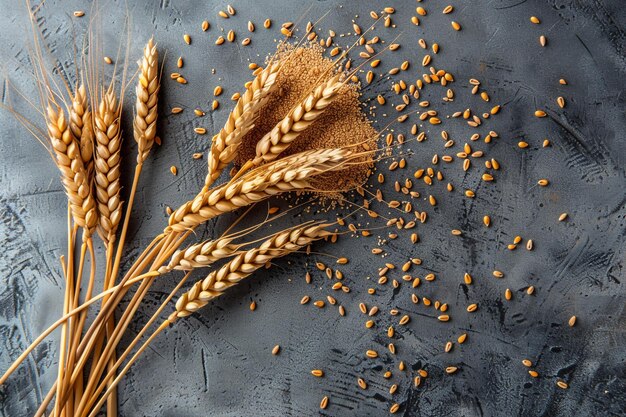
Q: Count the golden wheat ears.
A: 9